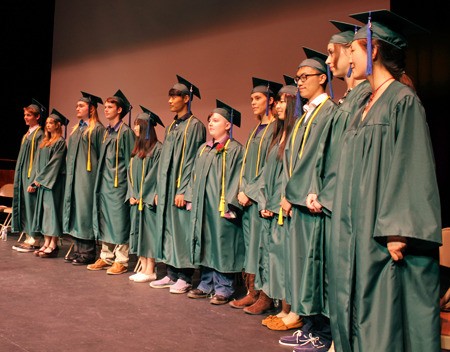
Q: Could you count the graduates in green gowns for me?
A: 12